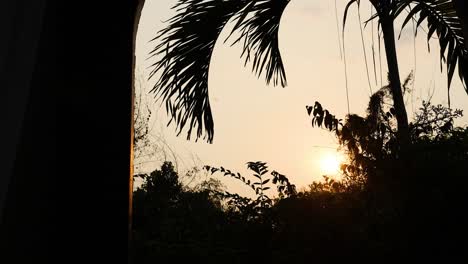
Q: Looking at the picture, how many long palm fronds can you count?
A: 3